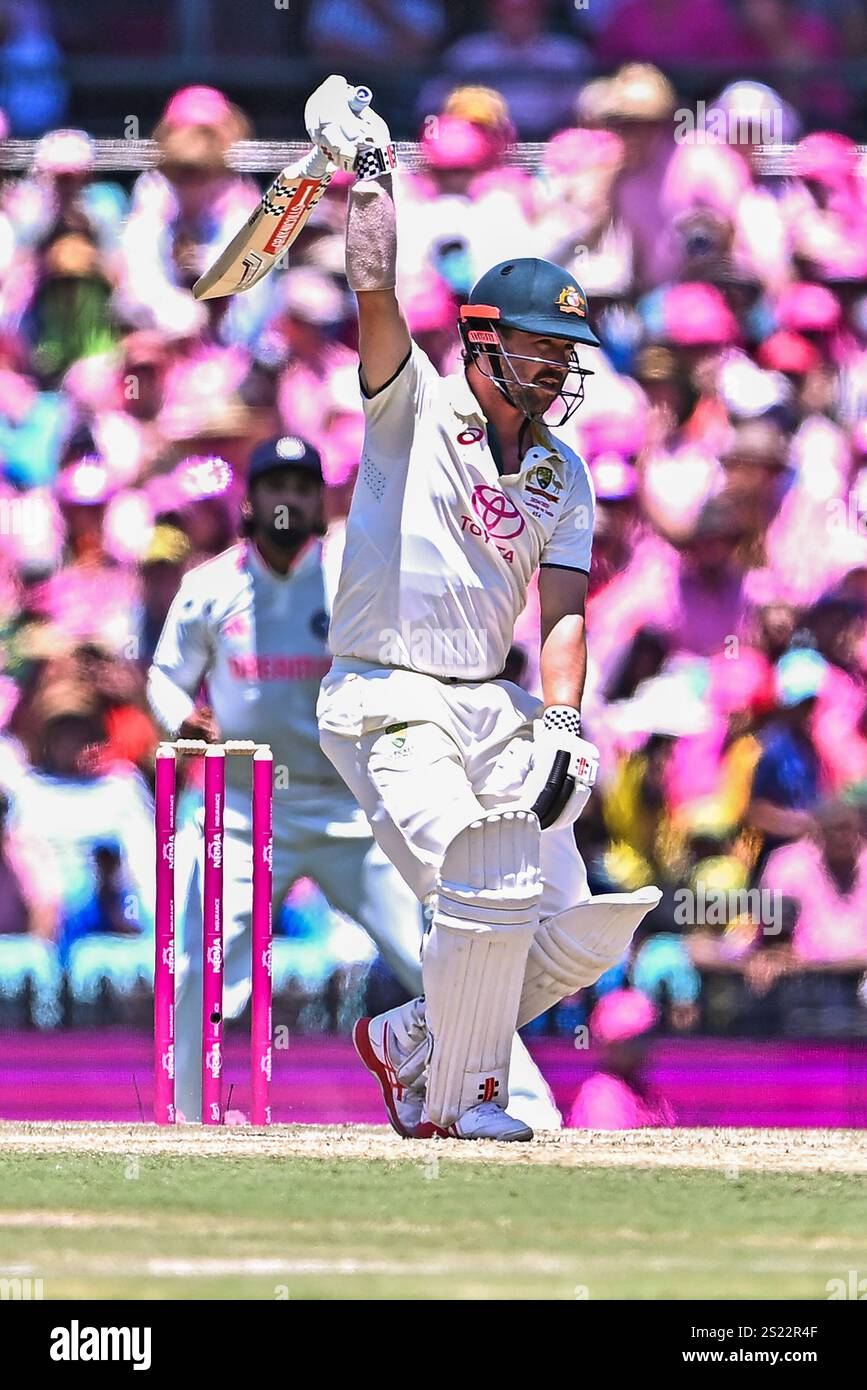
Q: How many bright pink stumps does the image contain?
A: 3